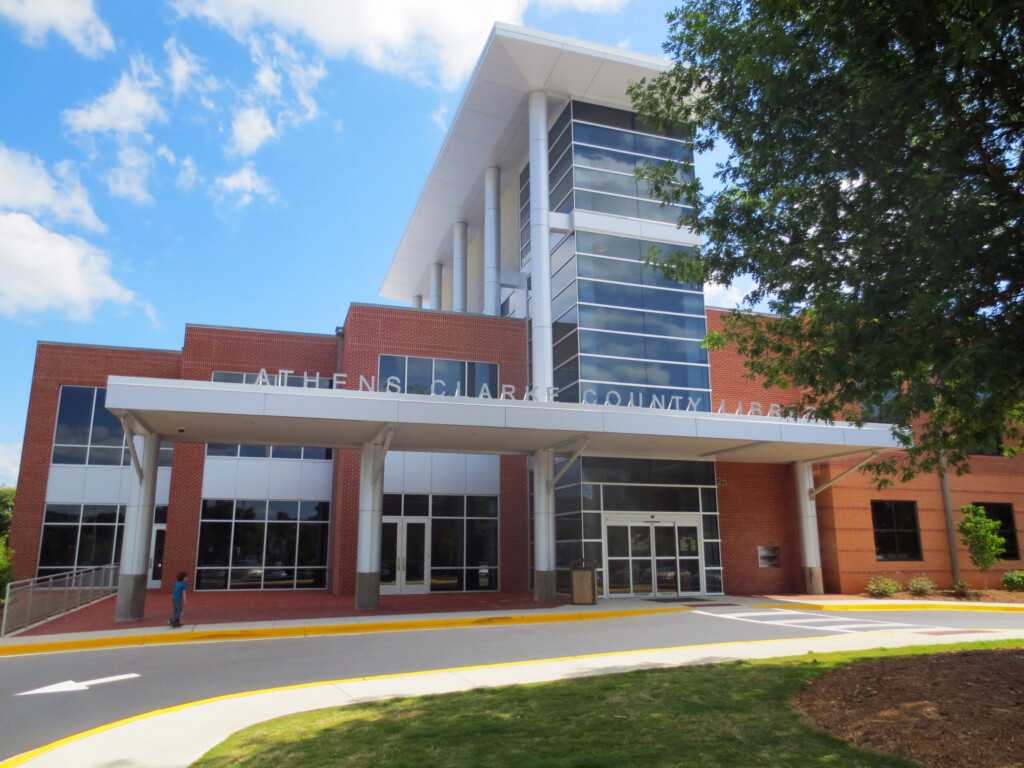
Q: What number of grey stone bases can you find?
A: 4